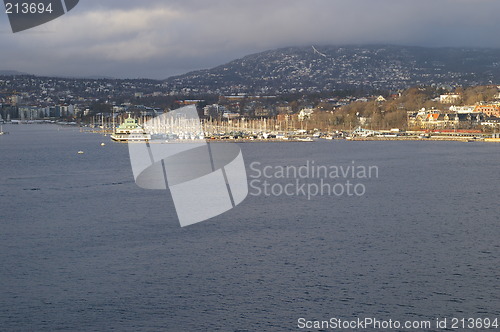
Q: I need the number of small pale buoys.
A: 2